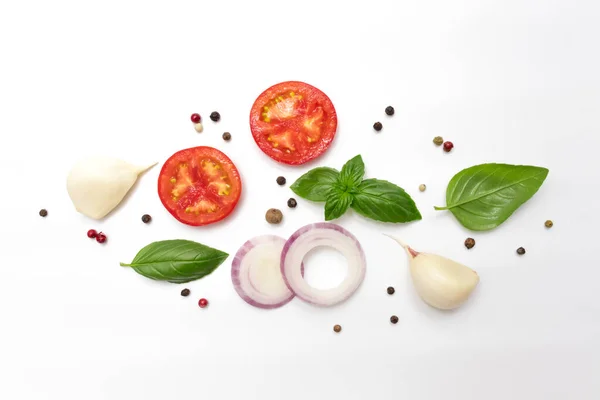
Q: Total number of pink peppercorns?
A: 5